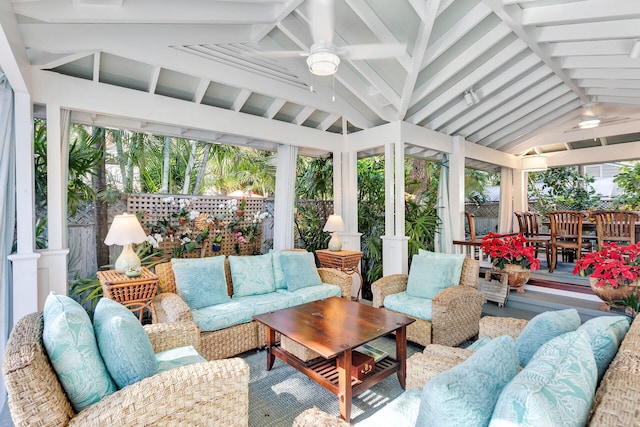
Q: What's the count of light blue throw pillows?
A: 12